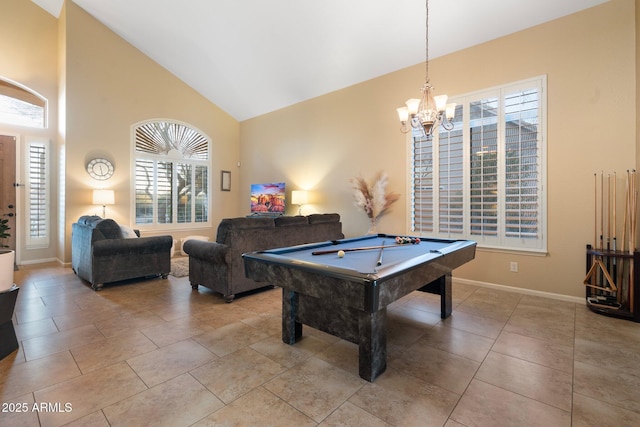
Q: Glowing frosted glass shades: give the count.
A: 4